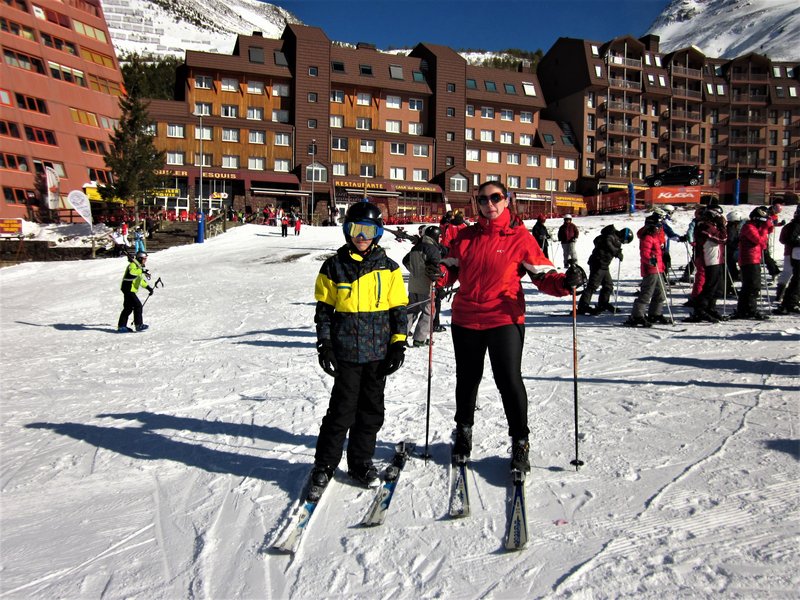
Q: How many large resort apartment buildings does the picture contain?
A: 3